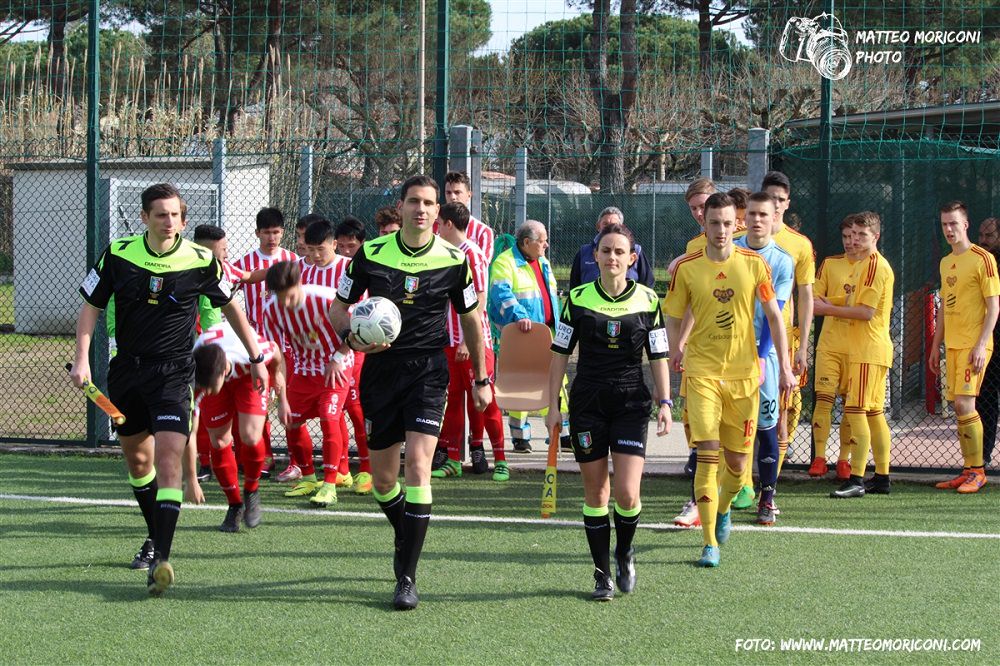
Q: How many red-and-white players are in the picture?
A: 10